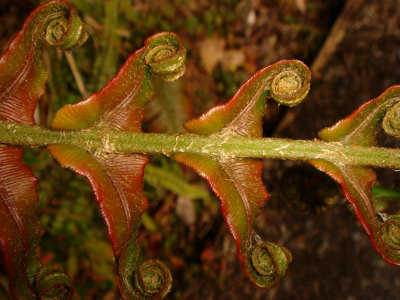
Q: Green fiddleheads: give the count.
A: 8